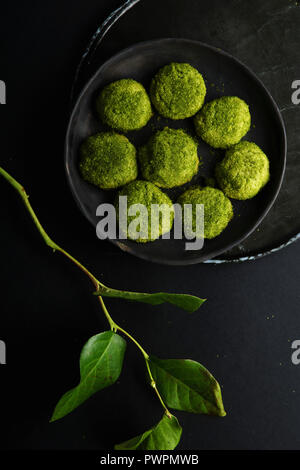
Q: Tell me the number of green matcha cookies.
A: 8